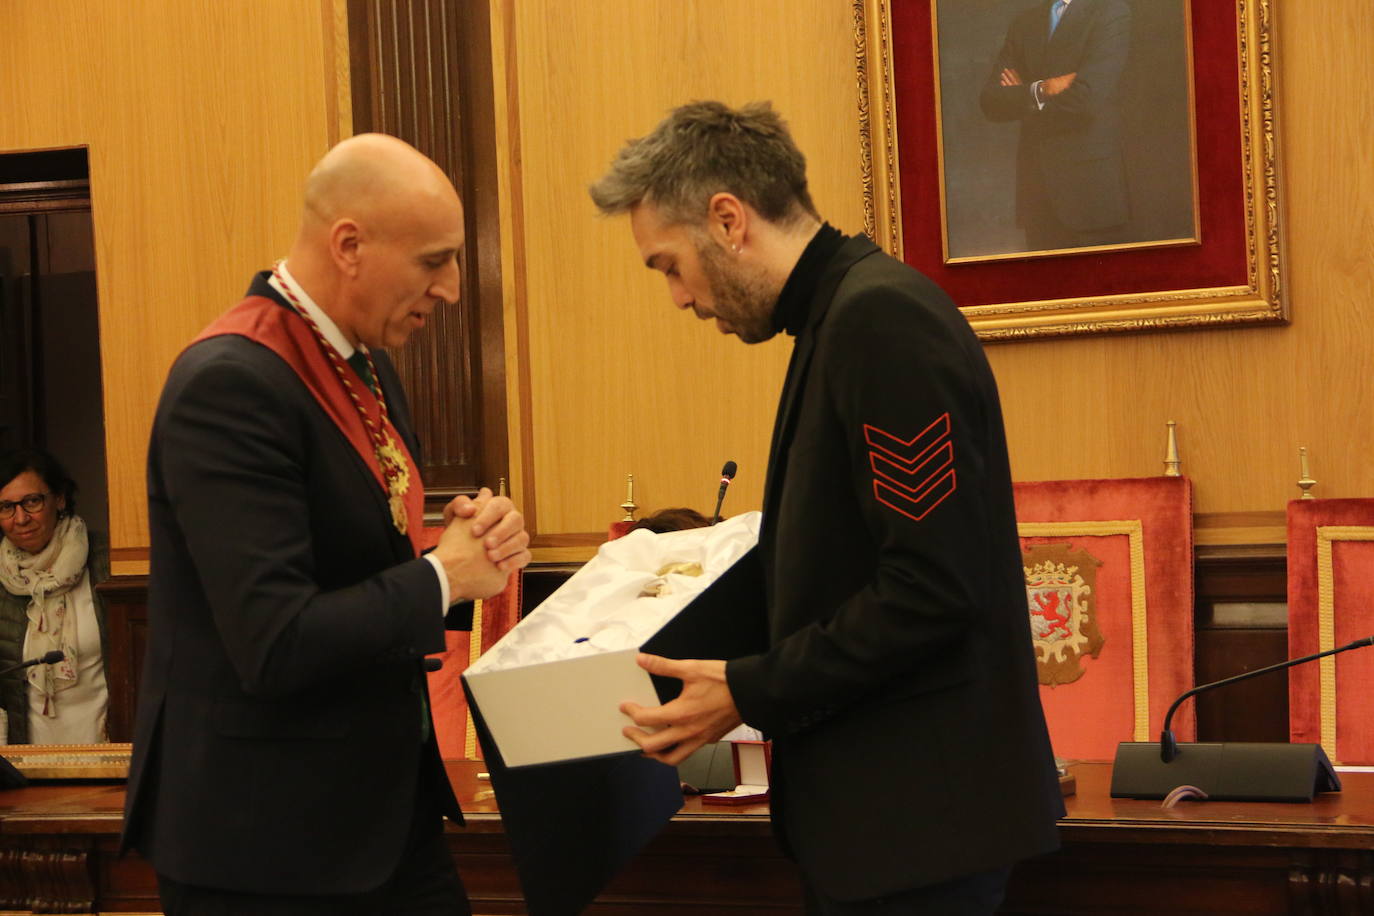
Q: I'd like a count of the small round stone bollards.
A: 0